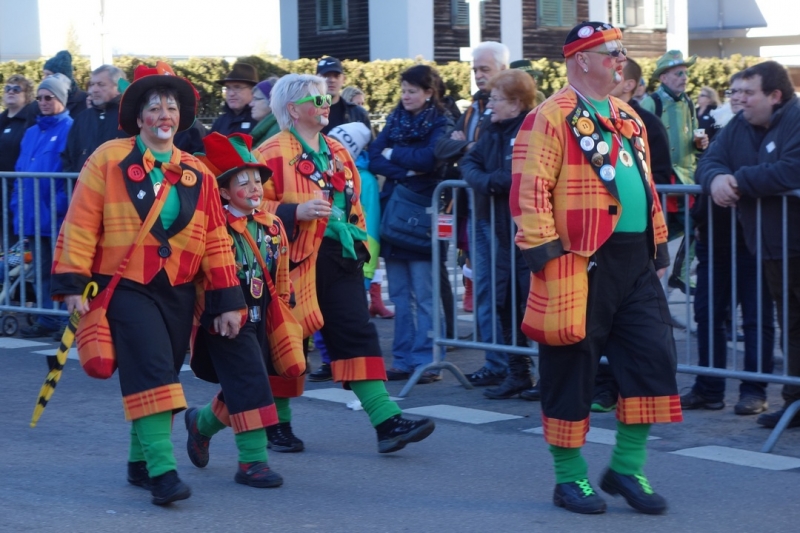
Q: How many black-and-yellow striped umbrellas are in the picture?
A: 1